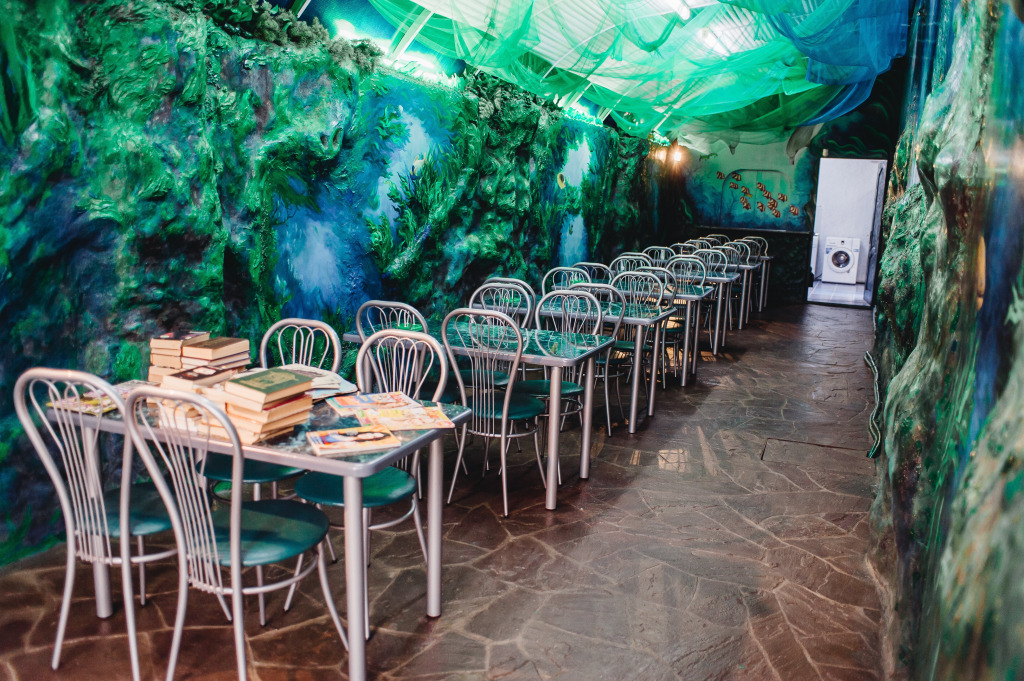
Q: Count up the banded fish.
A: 14